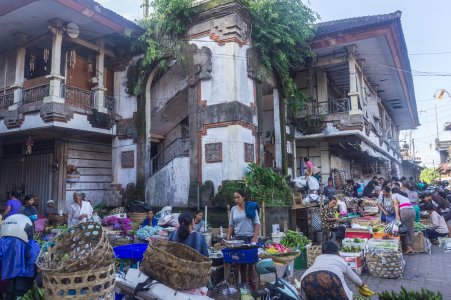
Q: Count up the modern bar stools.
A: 0